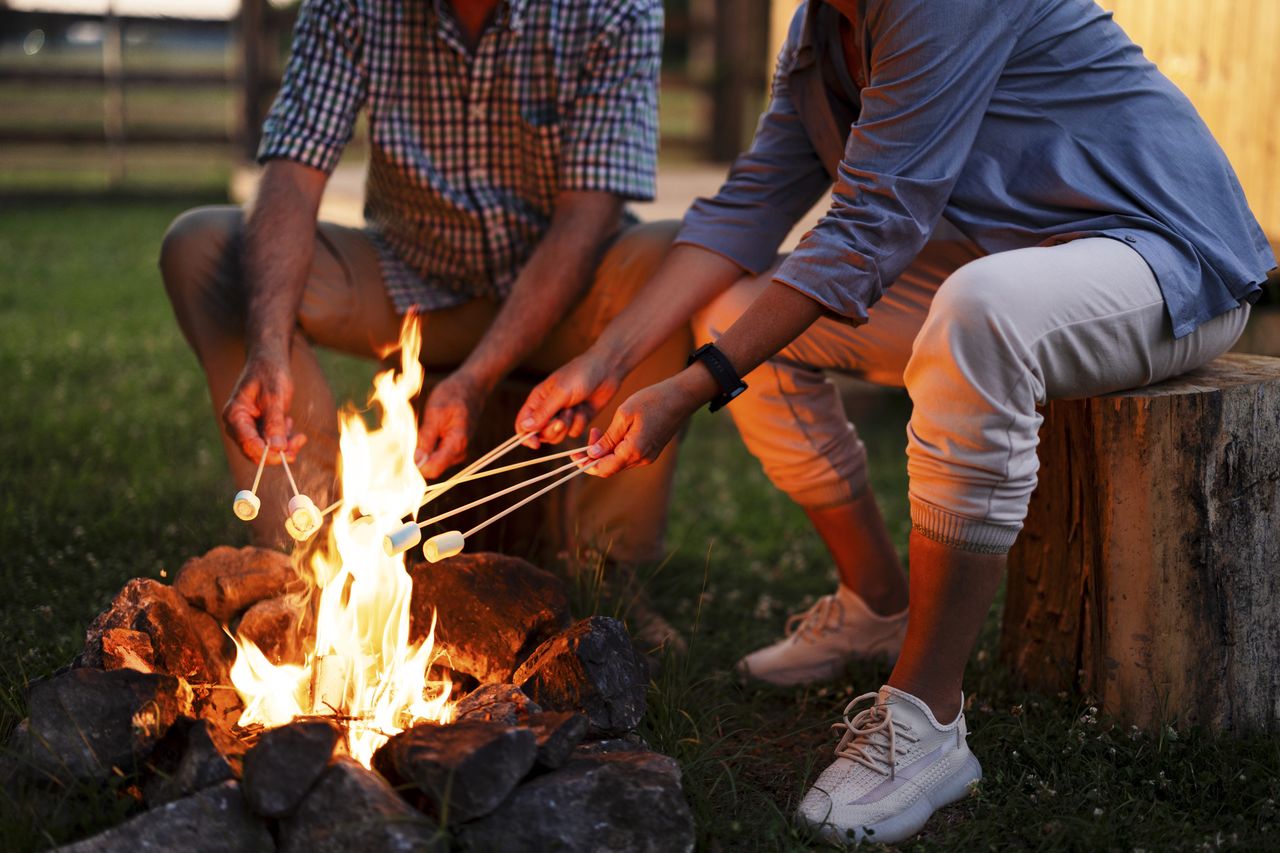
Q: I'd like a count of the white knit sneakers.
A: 2